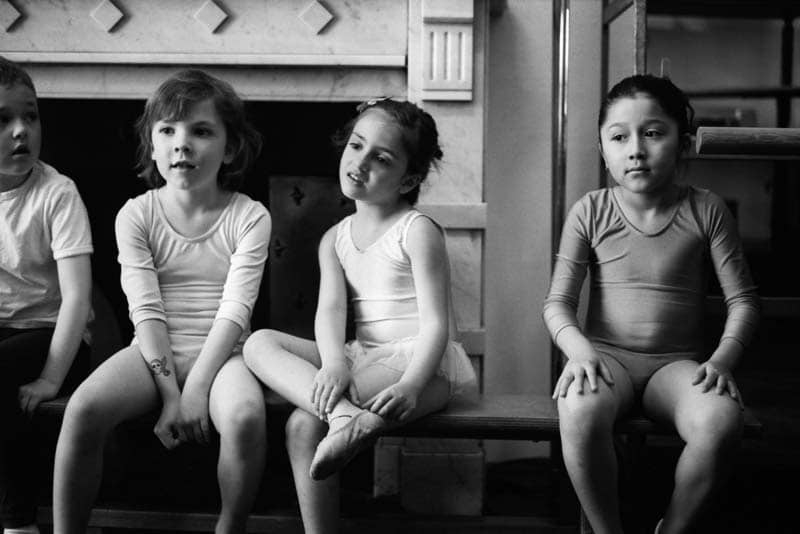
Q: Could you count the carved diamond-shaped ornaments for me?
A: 4